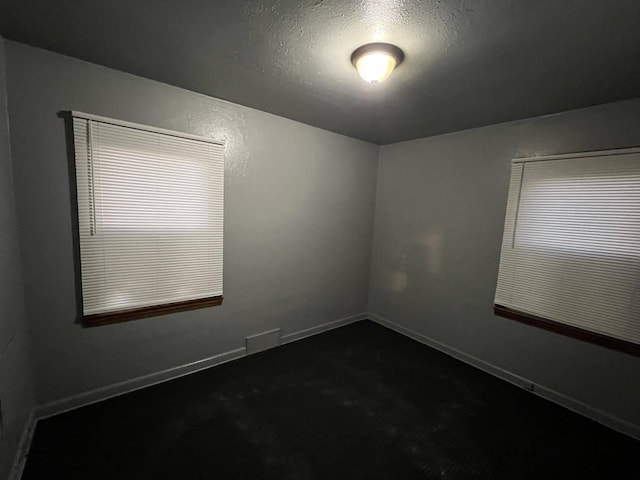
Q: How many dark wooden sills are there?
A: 2